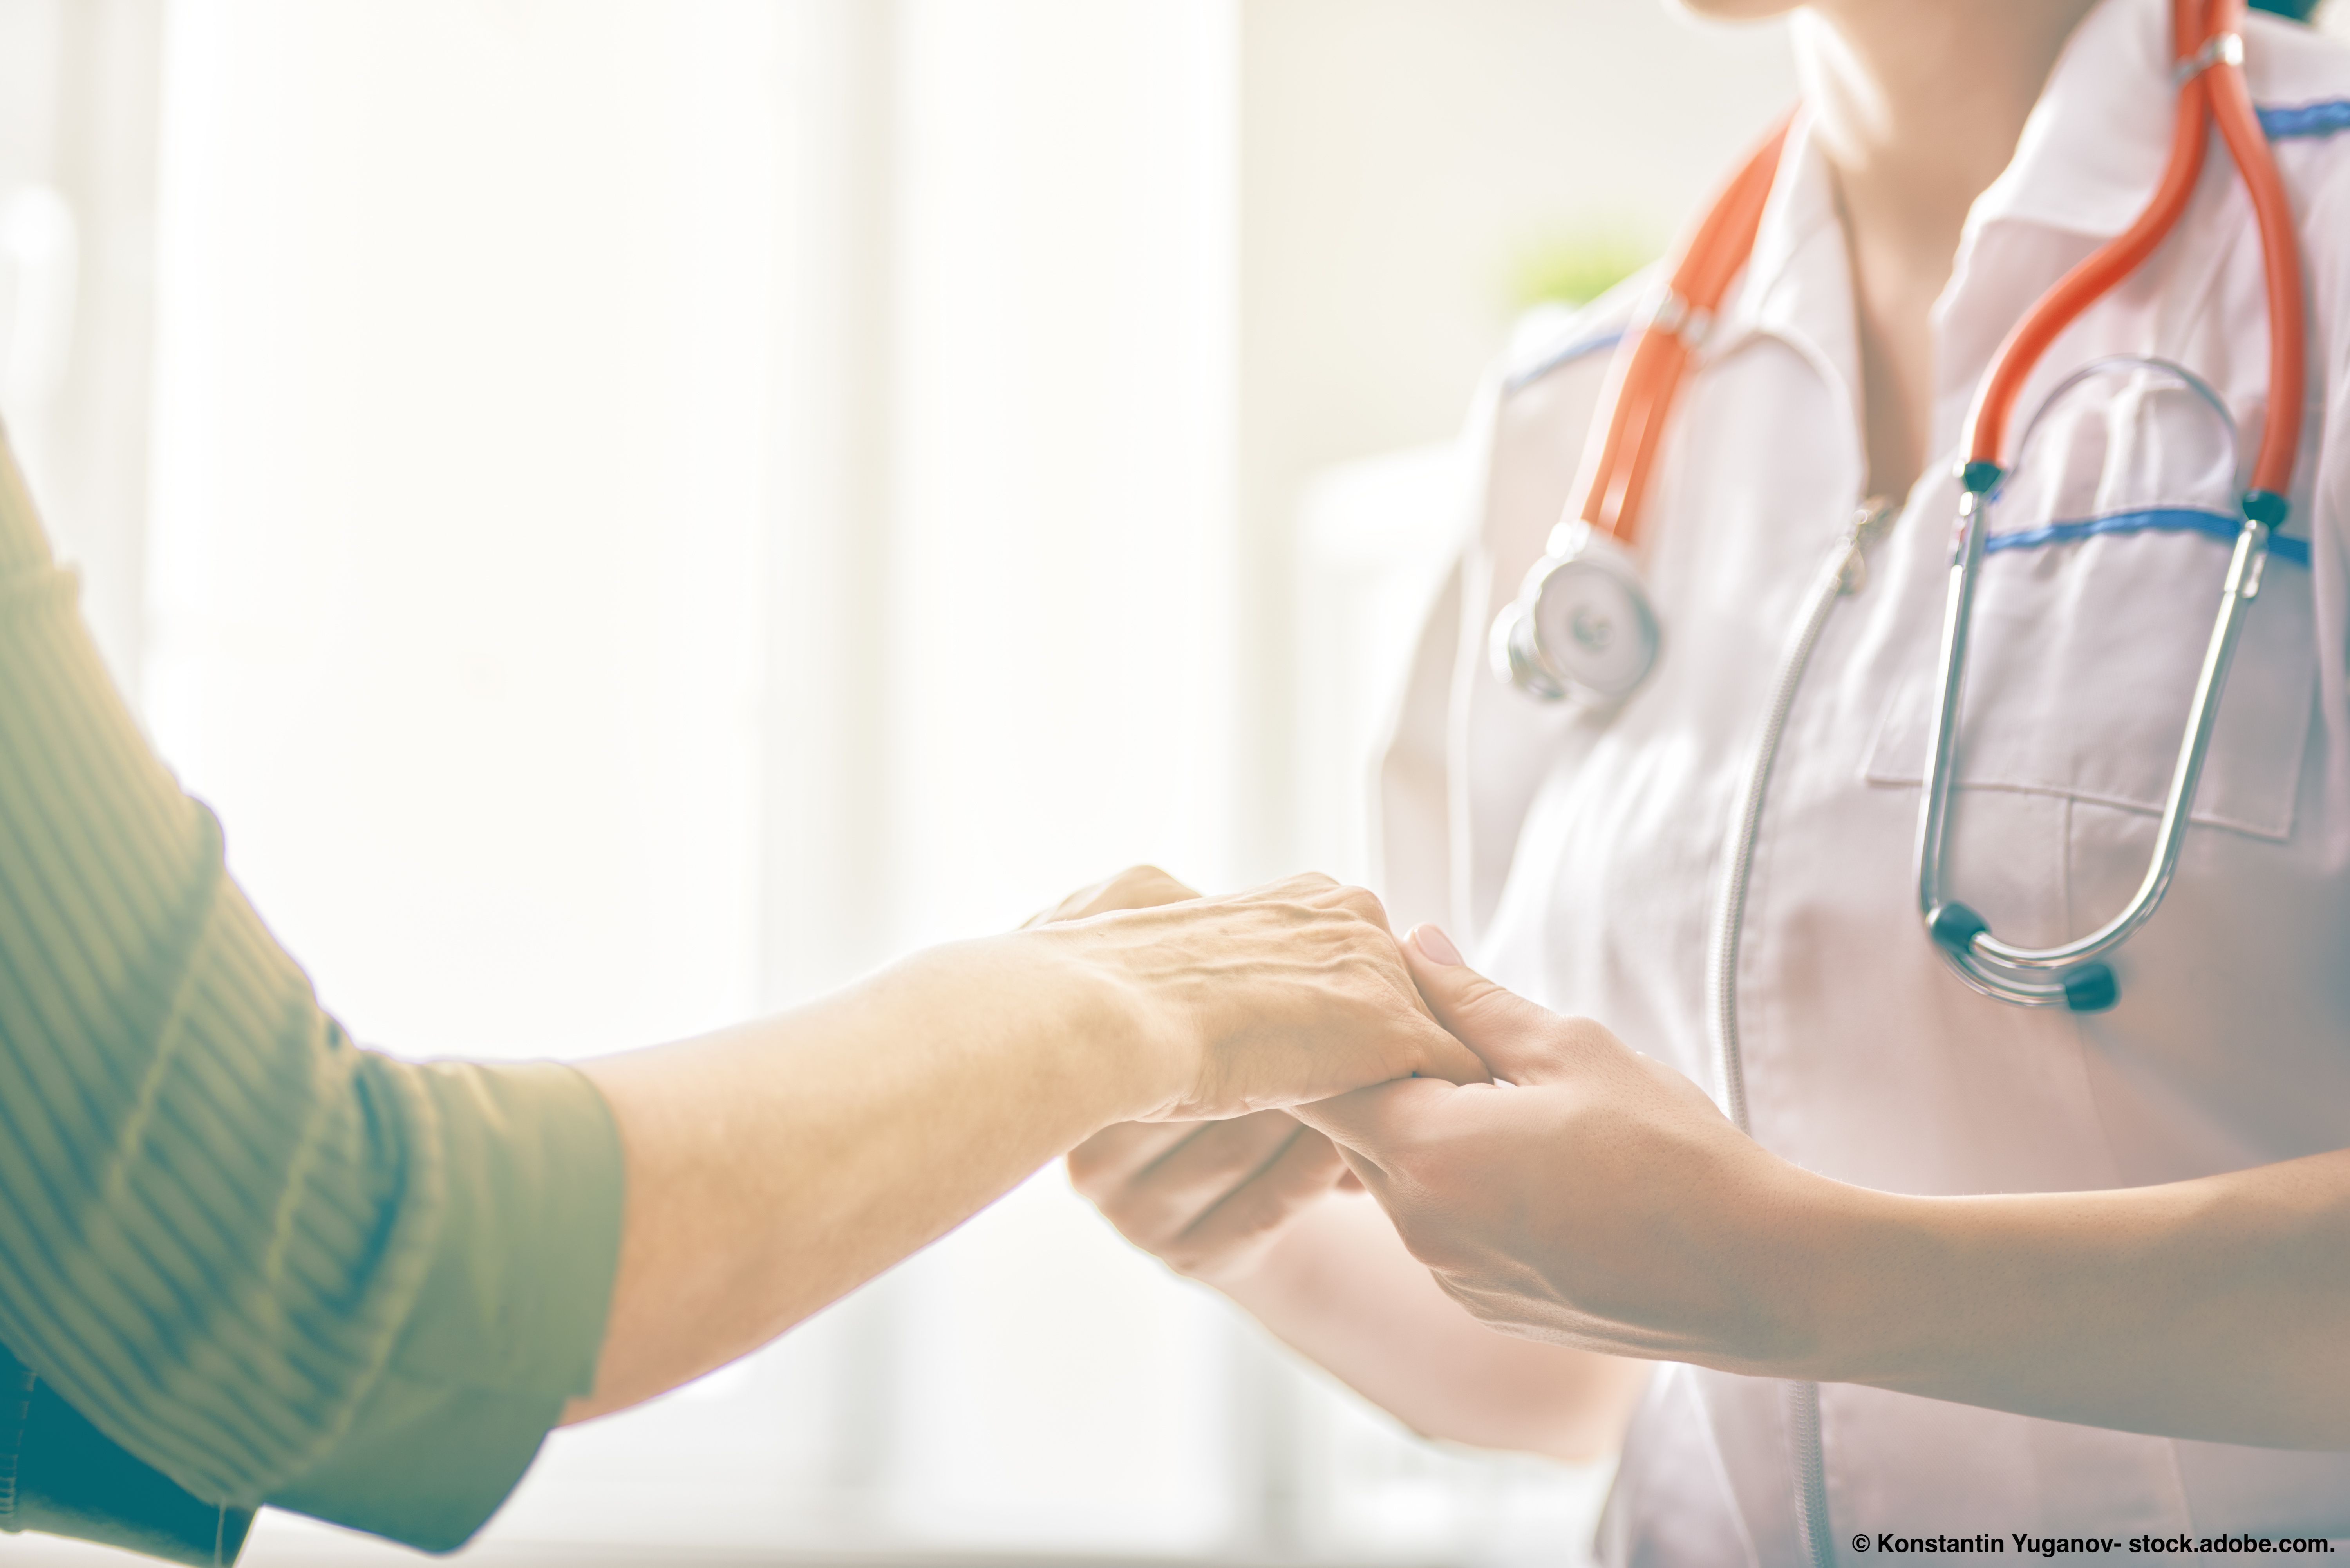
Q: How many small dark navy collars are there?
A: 2